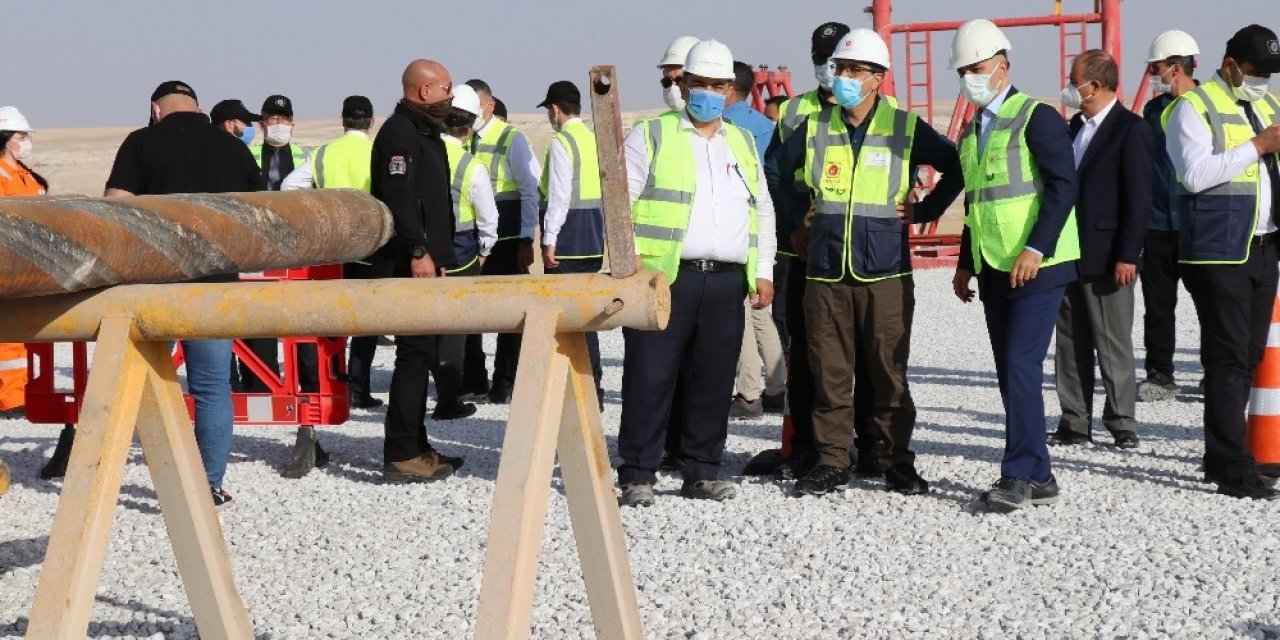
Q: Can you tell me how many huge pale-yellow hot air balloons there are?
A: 0